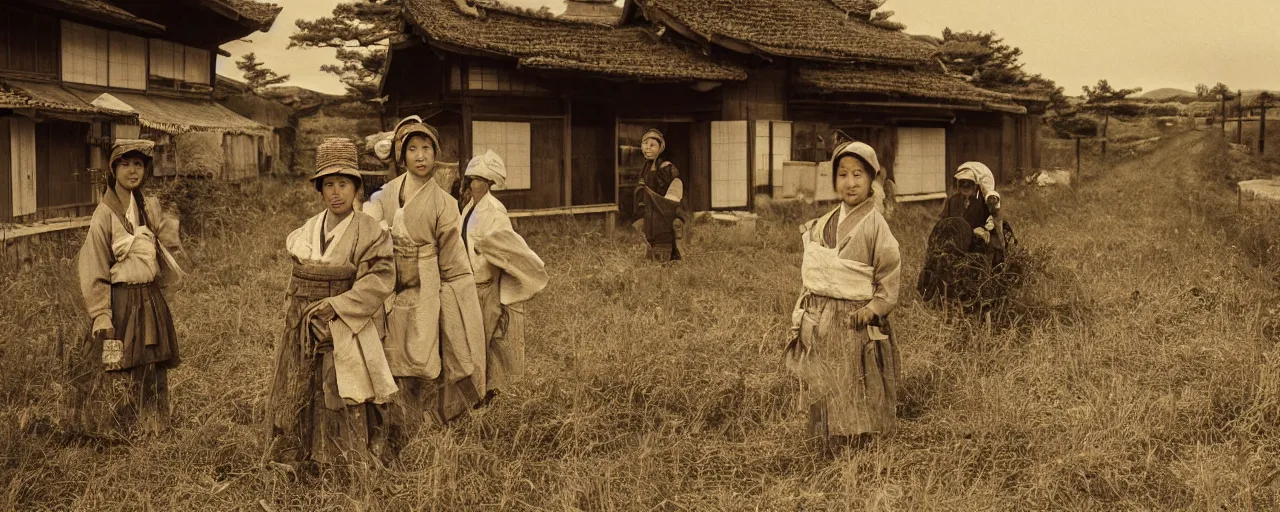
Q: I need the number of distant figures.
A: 2